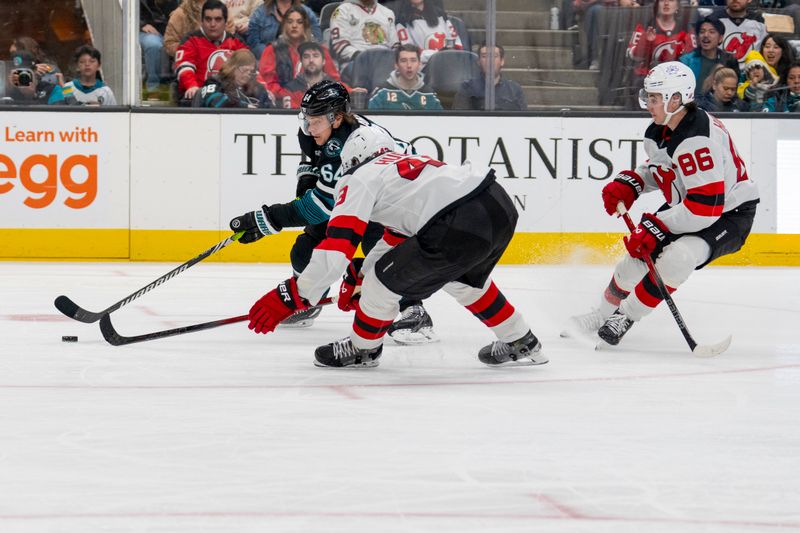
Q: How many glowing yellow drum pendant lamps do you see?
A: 0